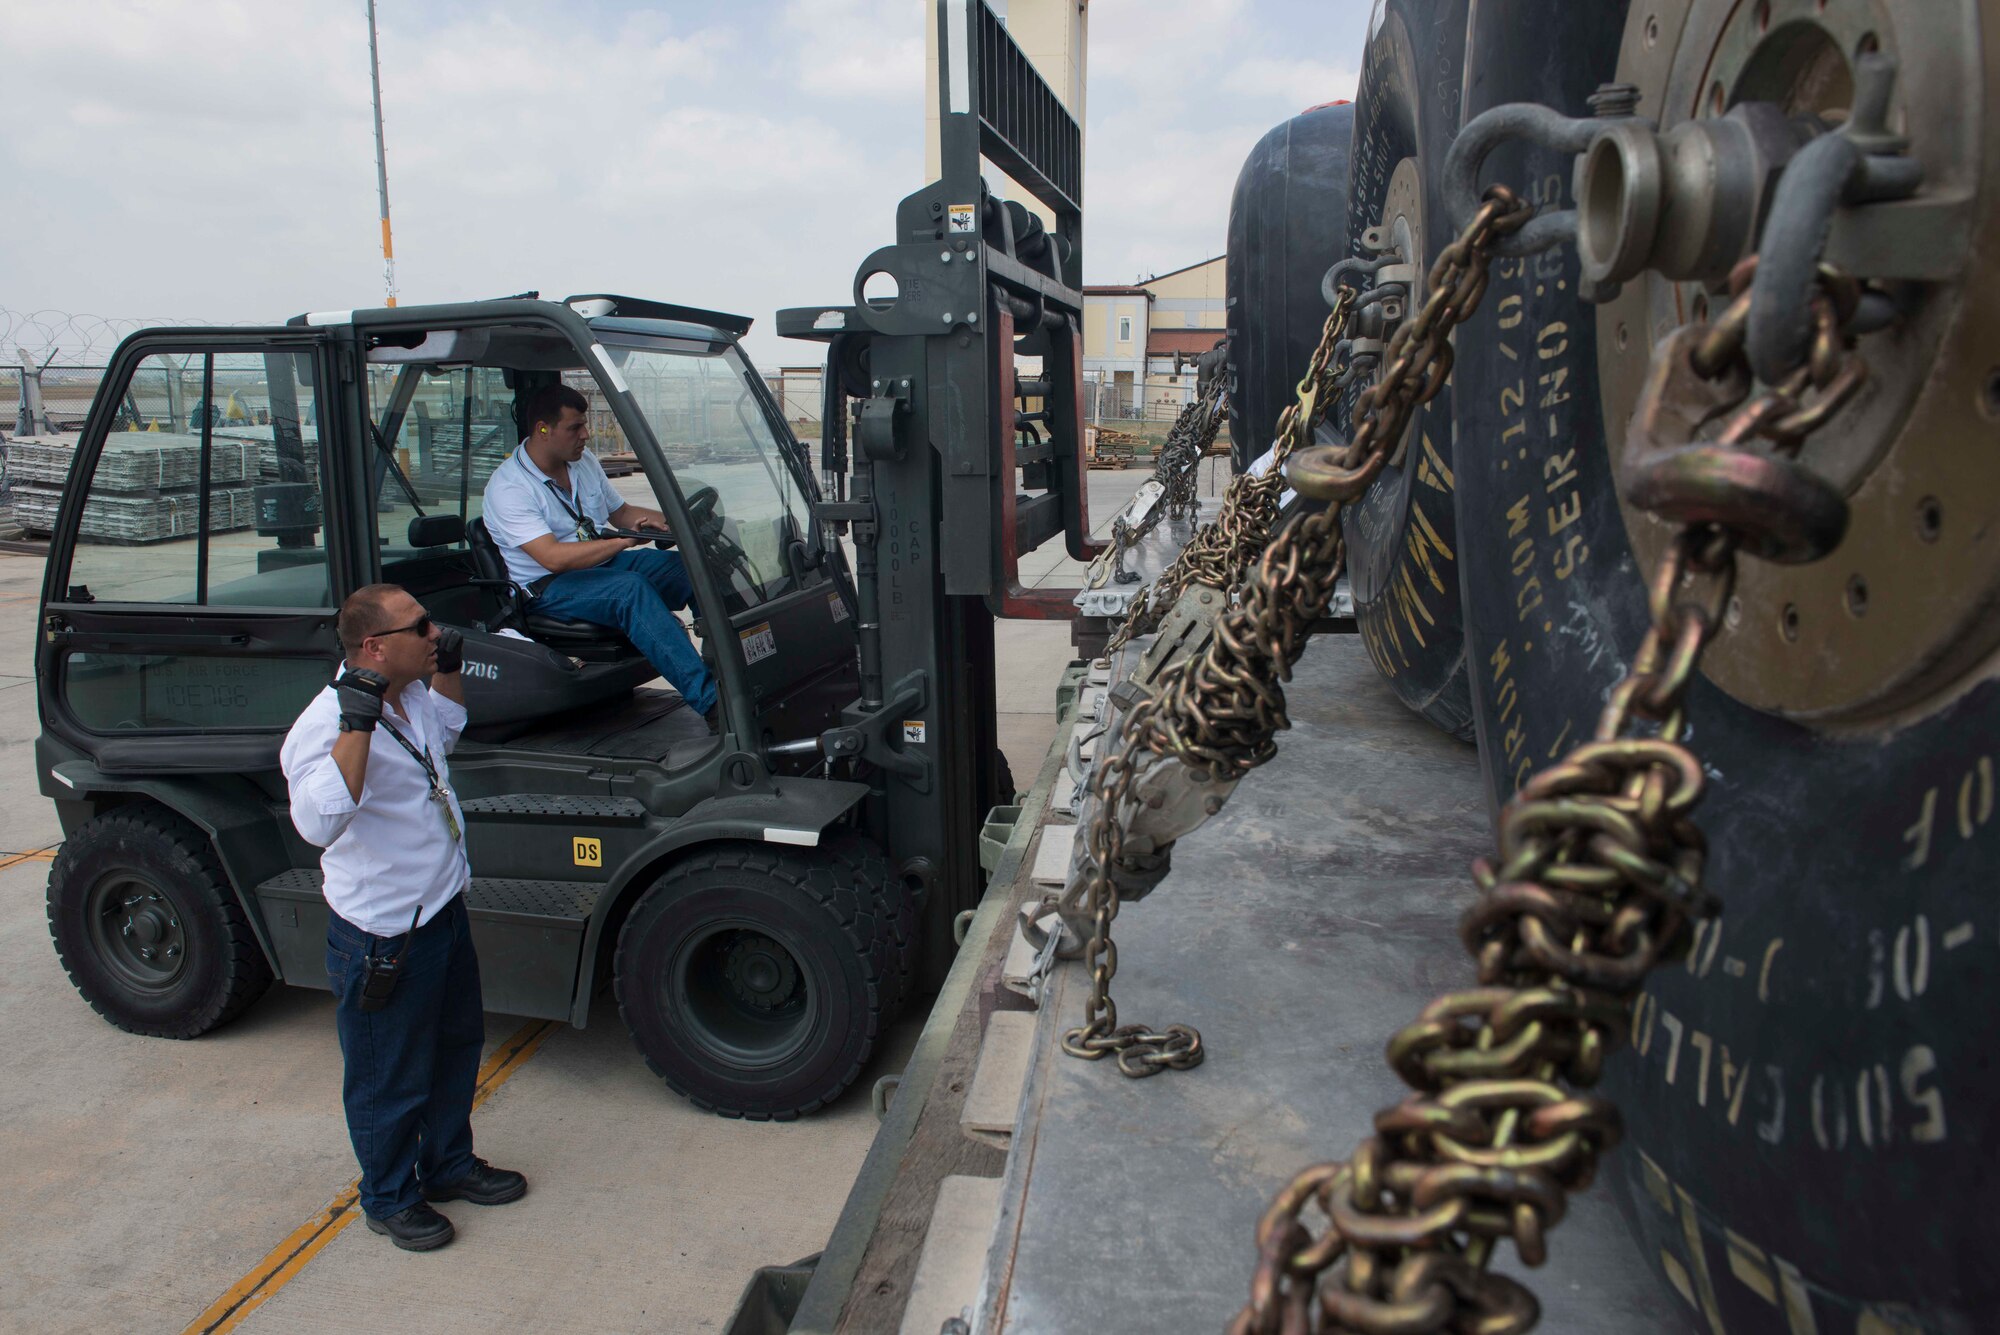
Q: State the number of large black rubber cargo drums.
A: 3